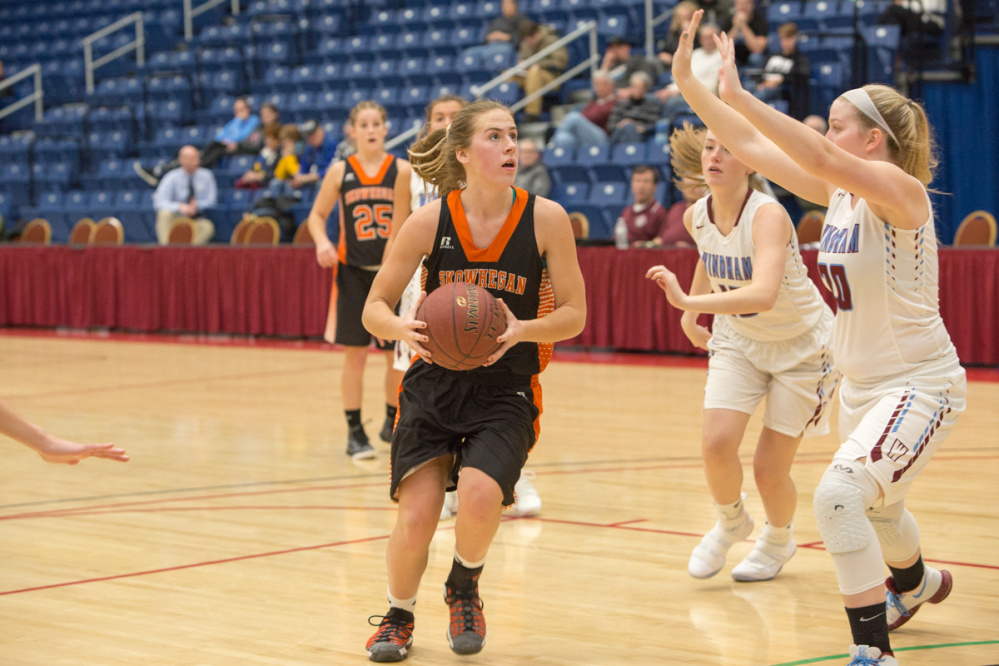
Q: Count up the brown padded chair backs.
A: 10